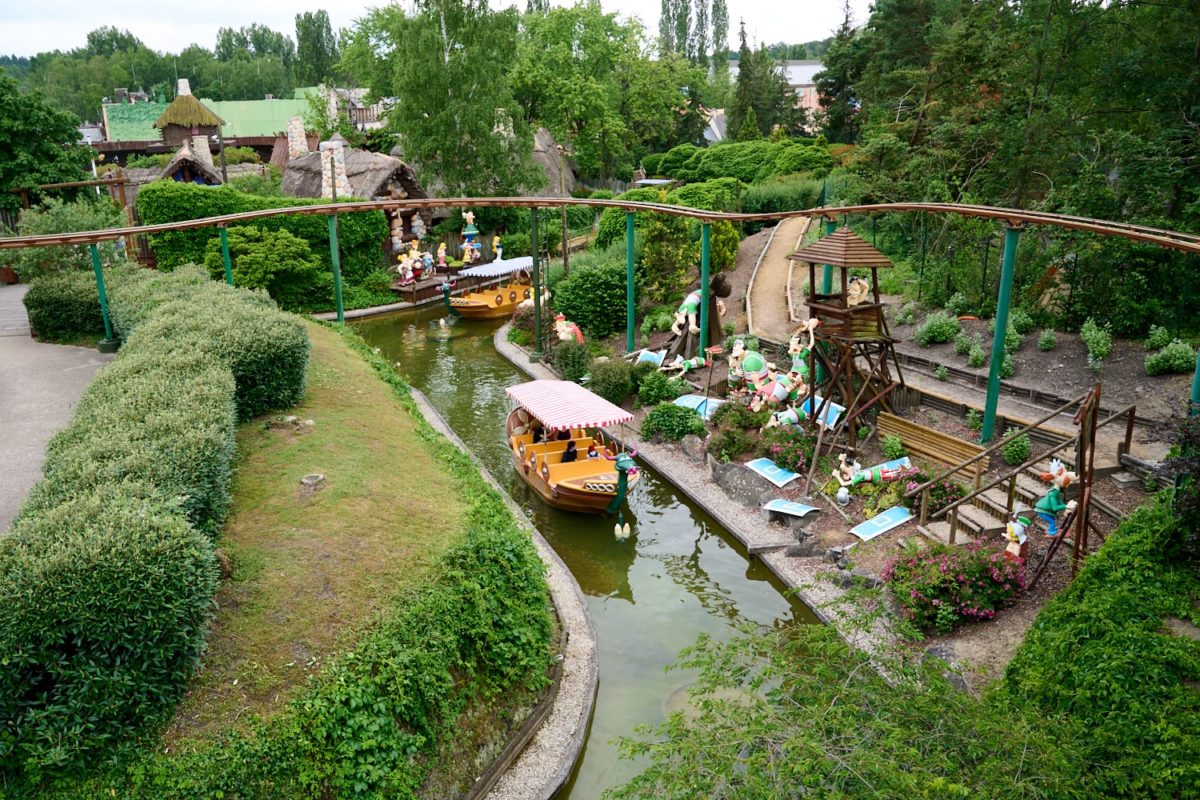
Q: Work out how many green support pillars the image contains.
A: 9